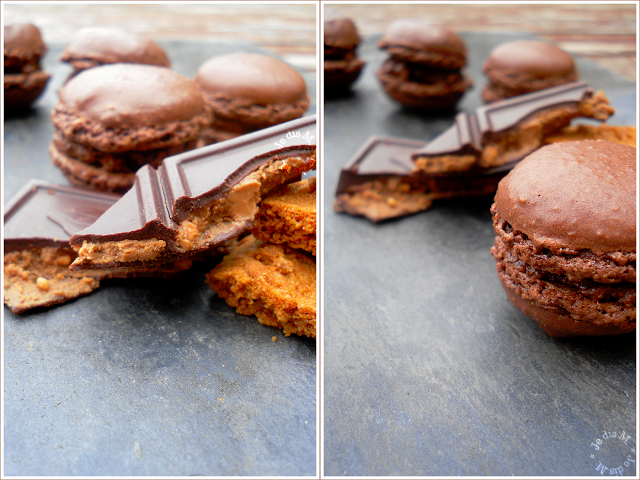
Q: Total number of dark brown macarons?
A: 8